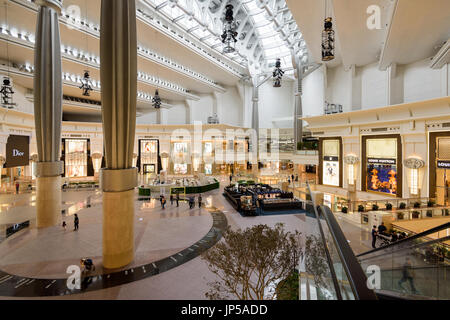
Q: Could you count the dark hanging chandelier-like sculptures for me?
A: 6